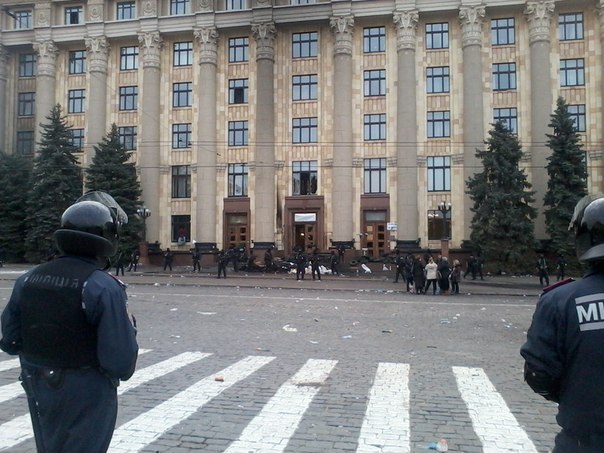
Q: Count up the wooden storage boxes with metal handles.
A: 0